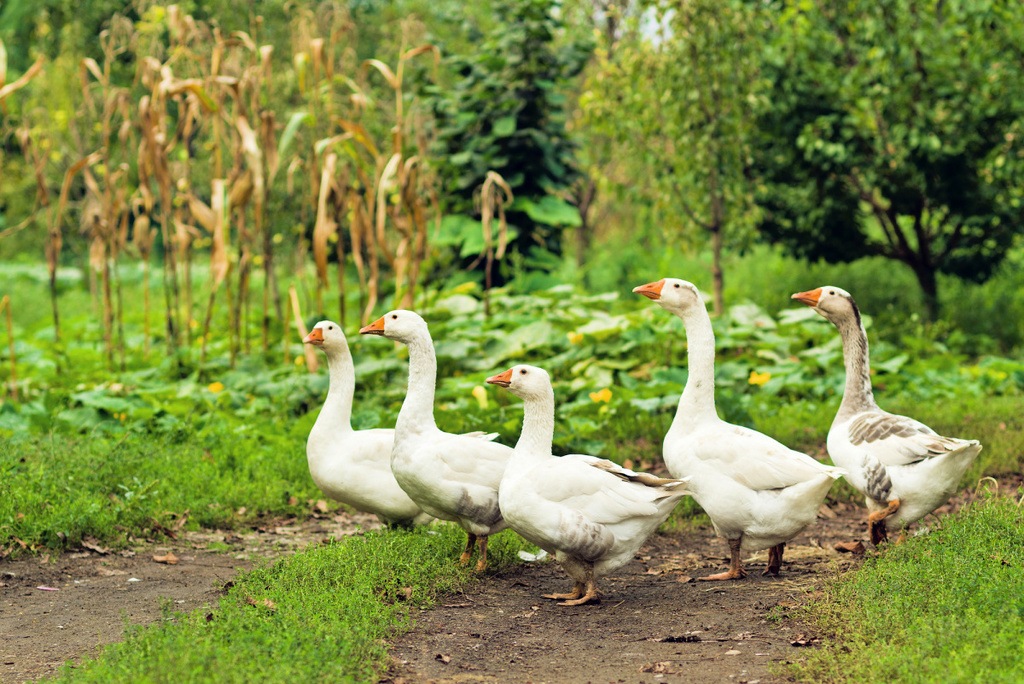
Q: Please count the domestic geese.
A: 5